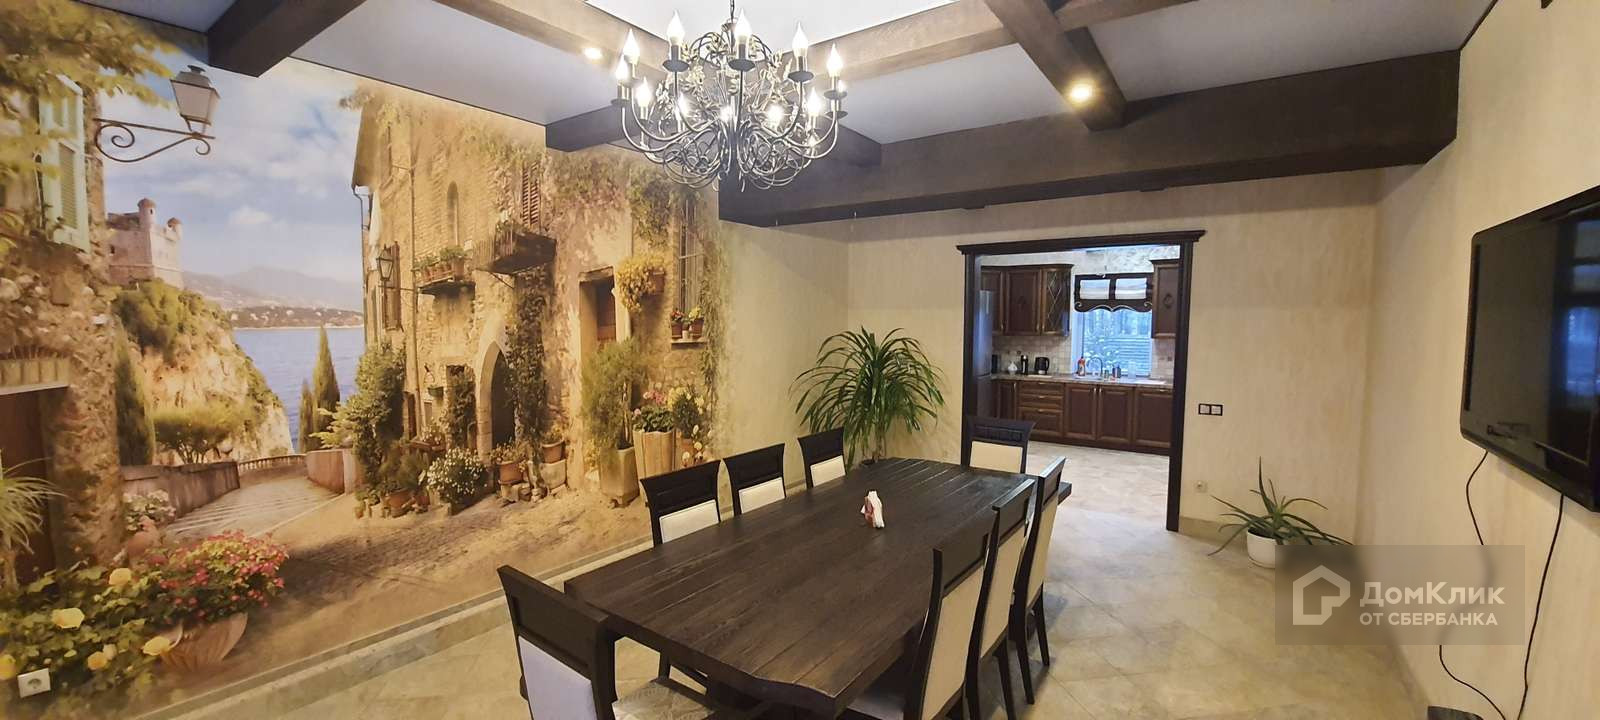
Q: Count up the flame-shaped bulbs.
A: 12